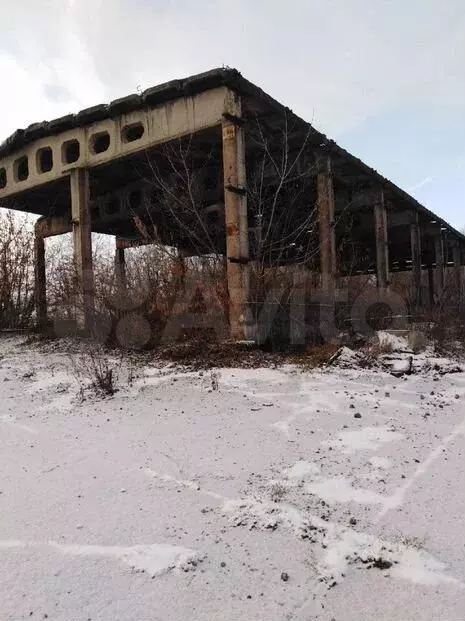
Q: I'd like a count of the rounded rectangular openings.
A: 6